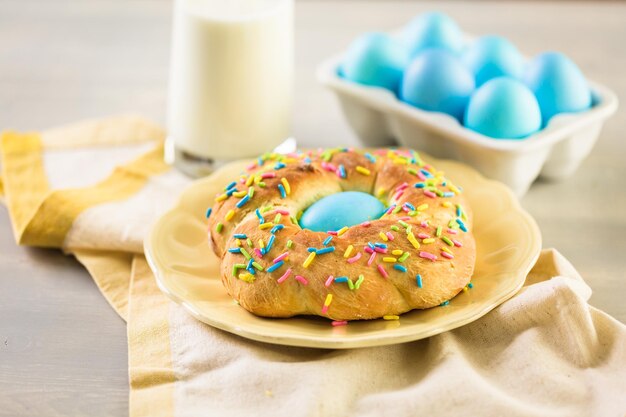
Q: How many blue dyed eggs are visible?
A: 7